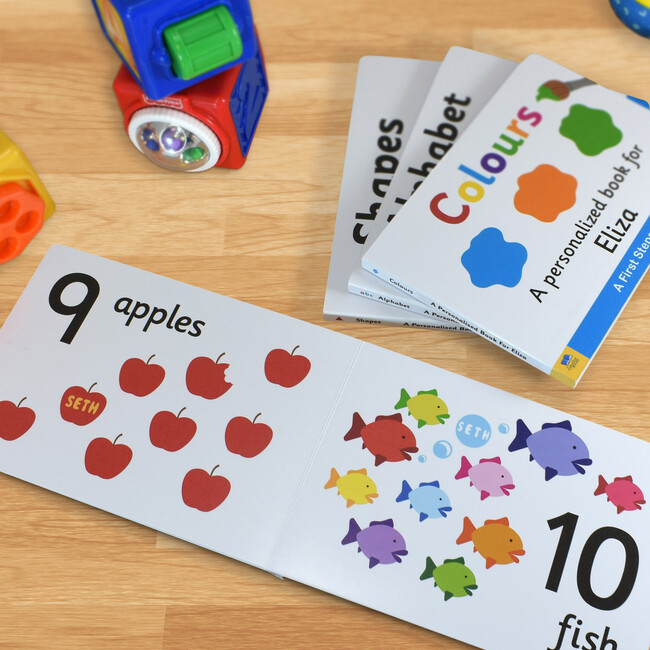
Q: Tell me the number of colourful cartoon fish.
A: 10